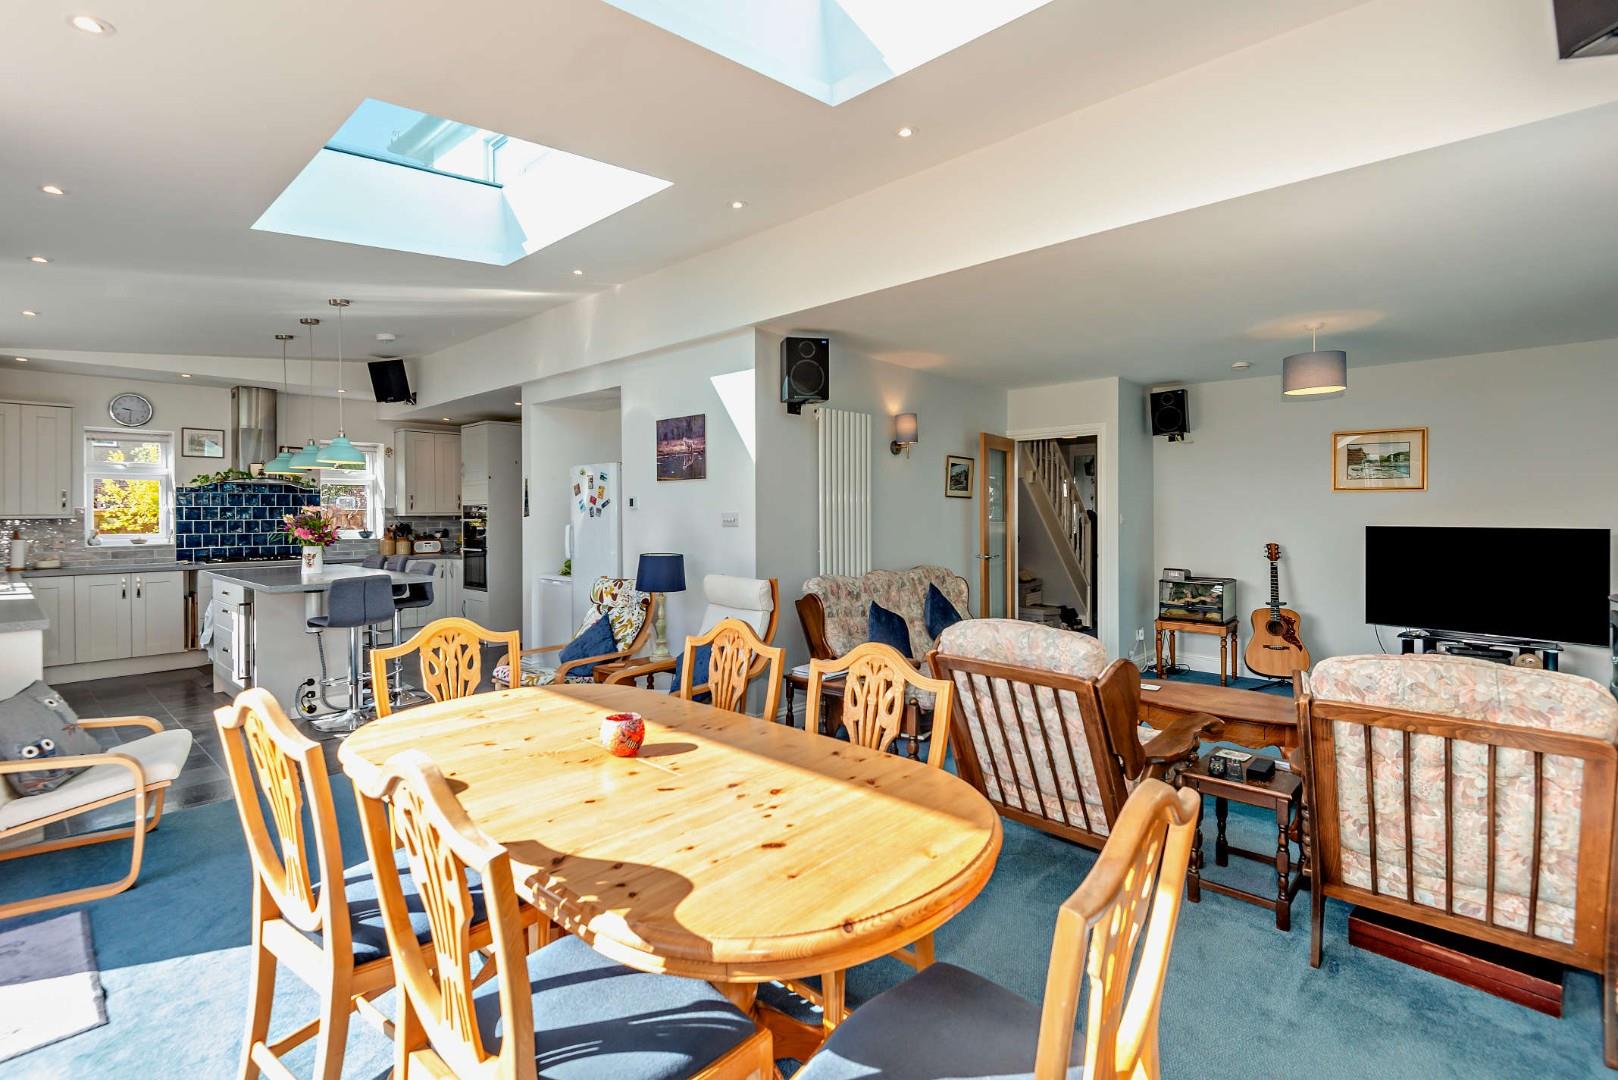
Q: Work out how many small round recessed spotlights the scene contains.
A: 12